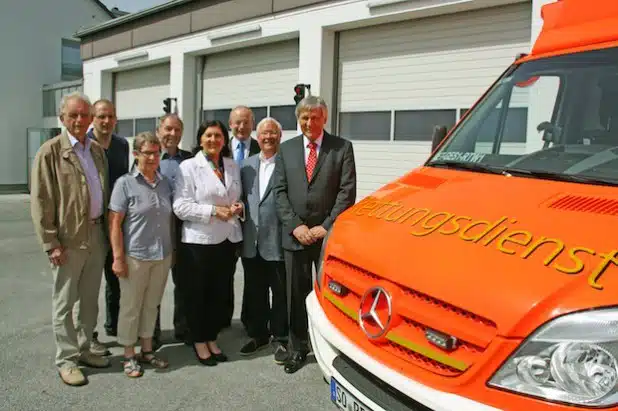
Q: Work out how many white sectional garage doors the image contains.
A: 3